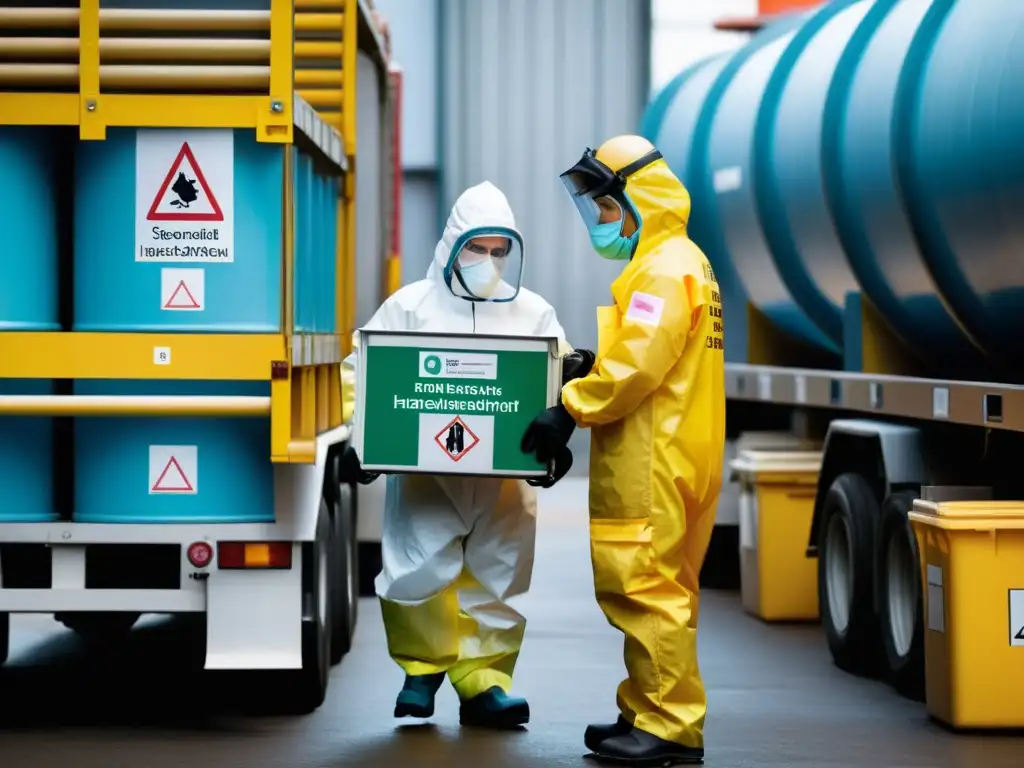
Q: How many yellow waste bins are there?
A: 2